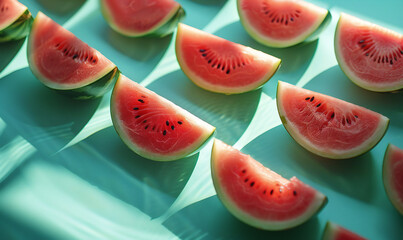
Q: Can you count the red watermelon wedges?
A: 11